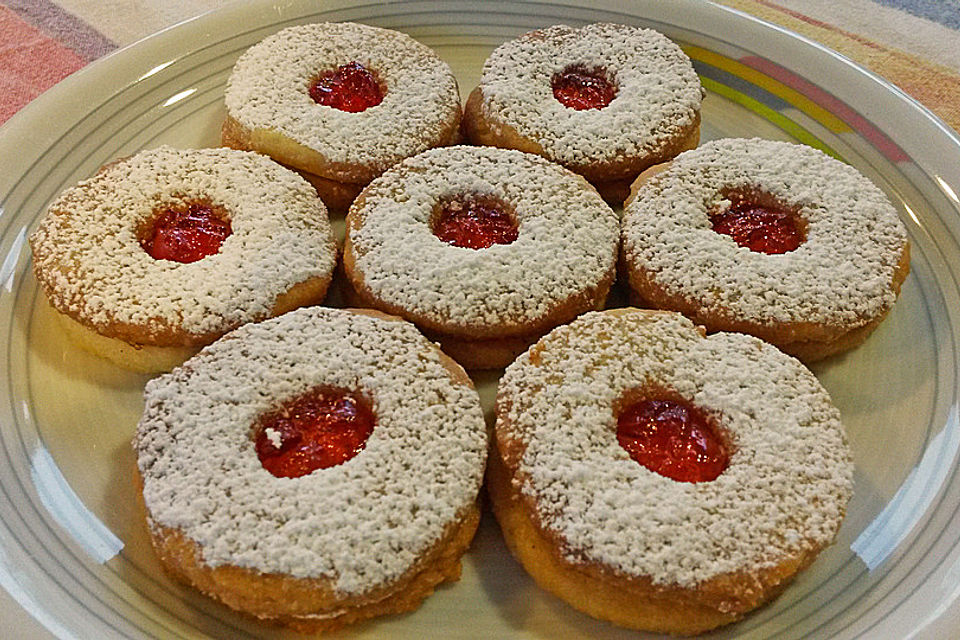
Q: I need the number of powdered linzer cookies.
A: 7